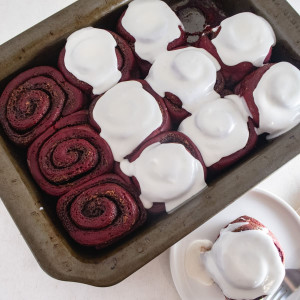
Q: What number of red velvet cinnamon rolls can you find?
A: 12